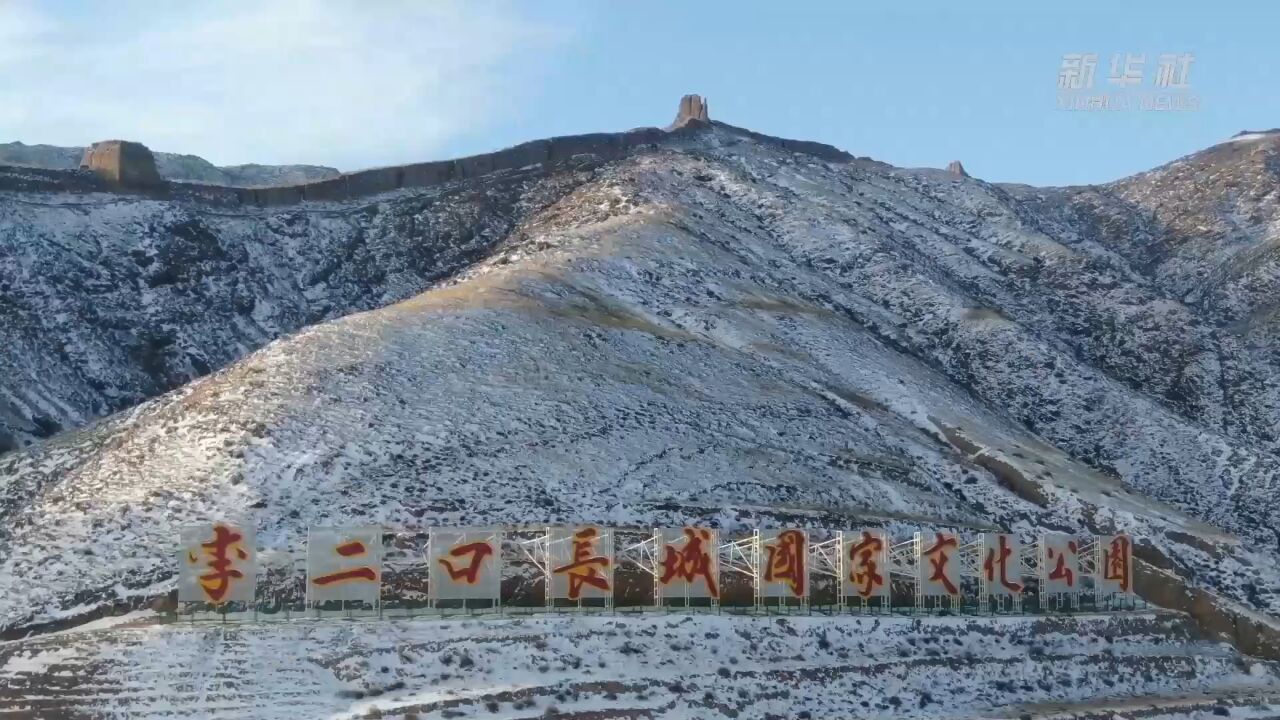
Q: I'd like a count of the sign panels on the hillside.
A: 11